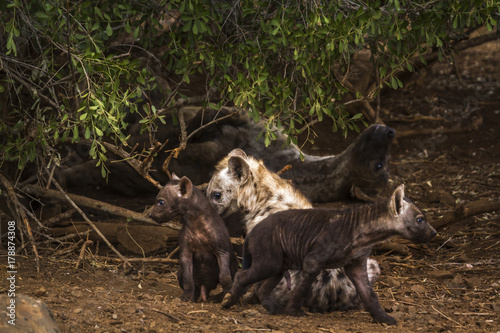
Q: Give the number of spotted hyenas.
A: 4